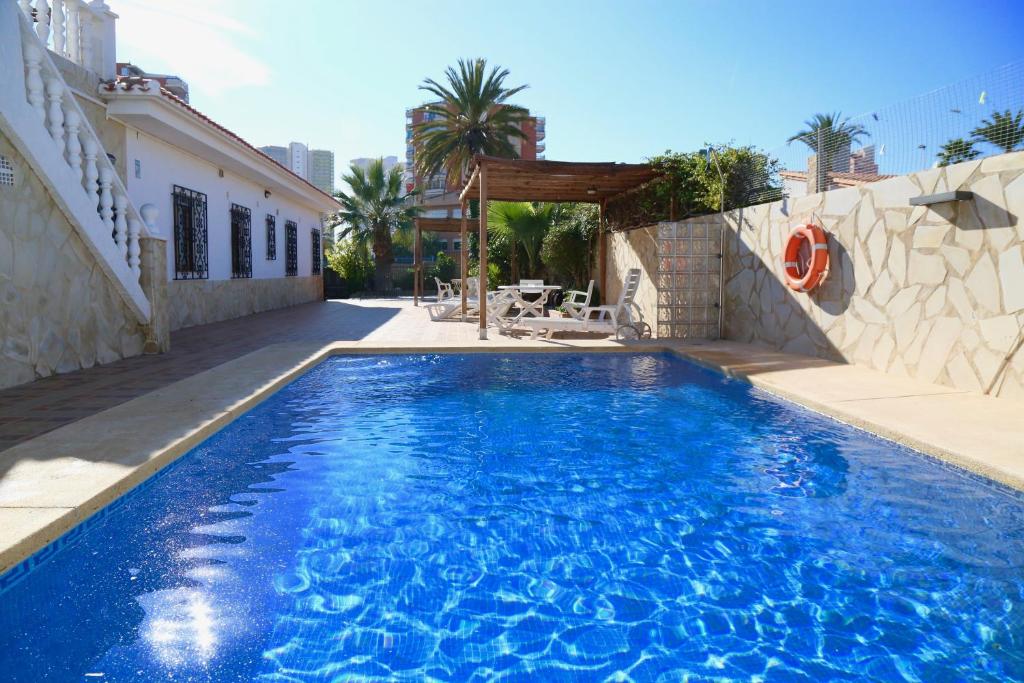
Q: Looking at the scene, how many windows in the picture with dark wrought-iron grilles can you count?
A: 5